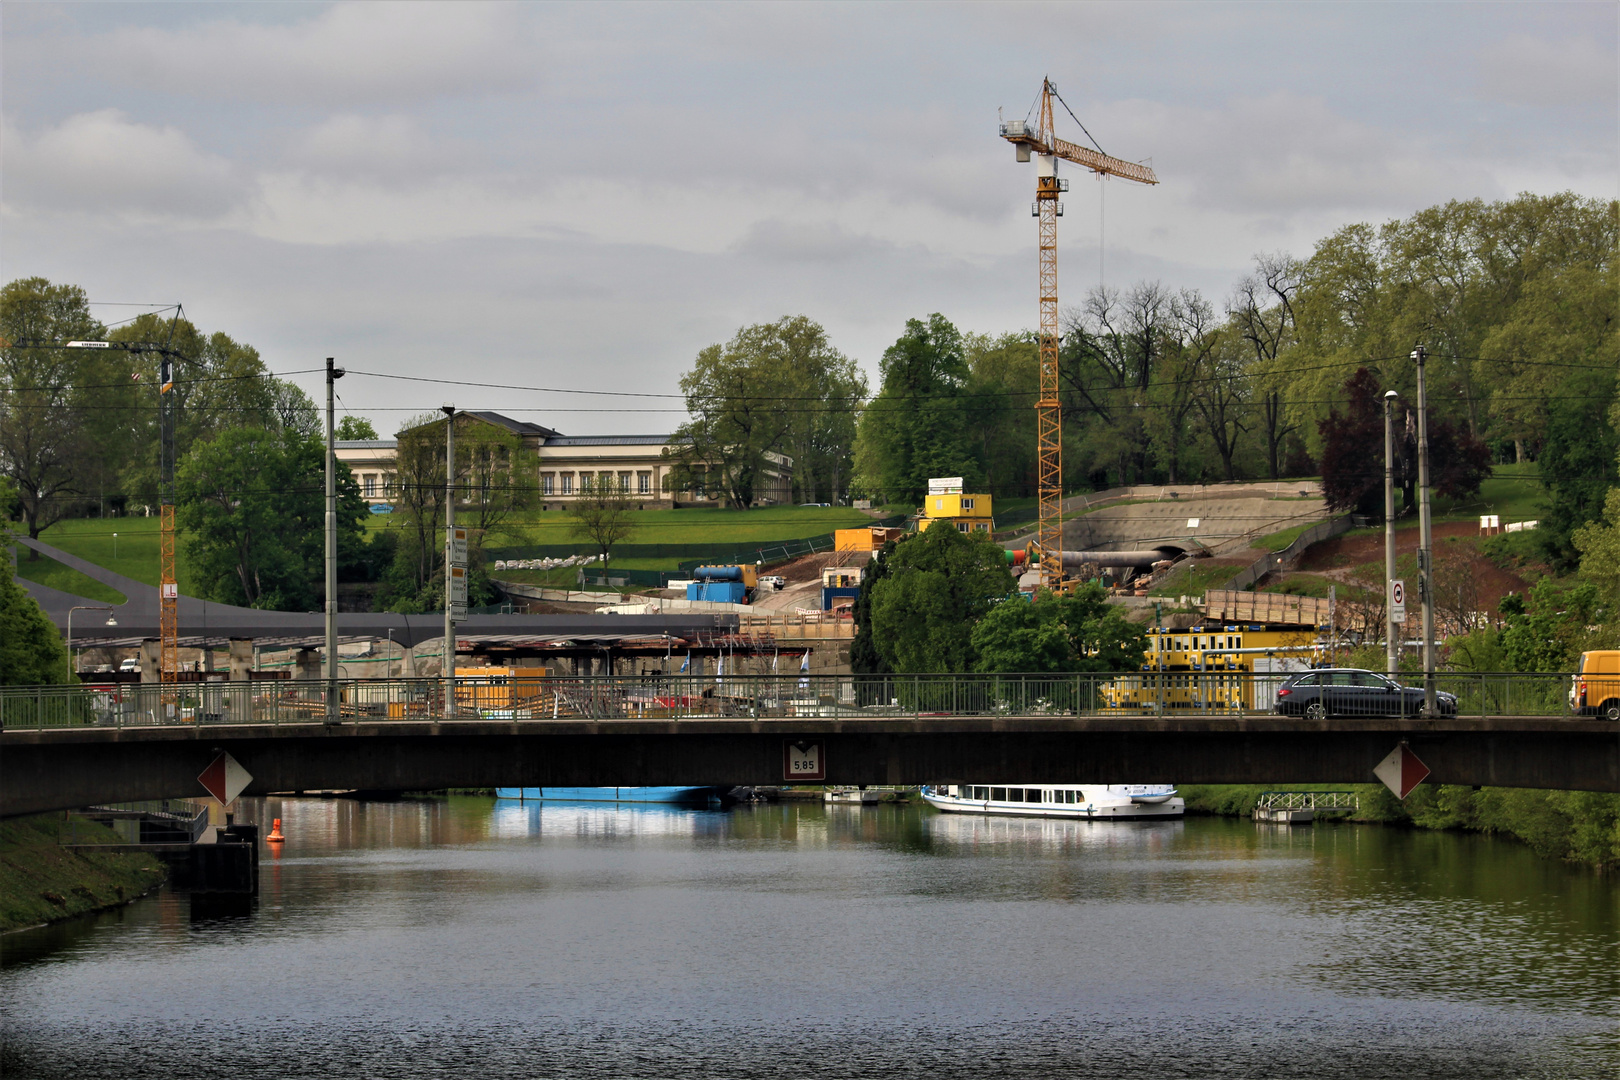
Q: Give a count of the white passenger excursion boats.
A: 1